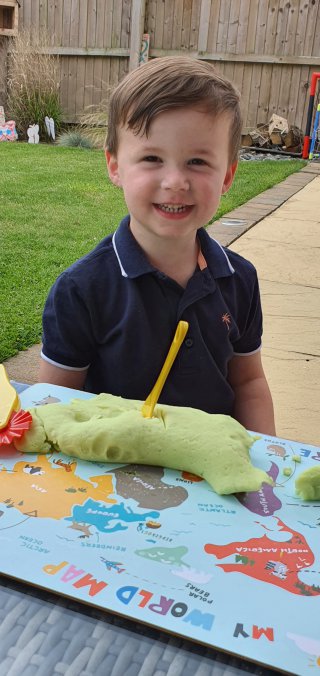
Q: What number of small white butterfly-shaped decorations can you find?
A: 2